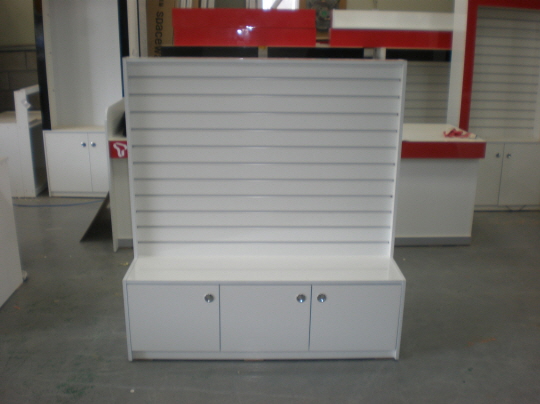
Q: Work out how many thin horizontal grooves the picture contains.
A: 11